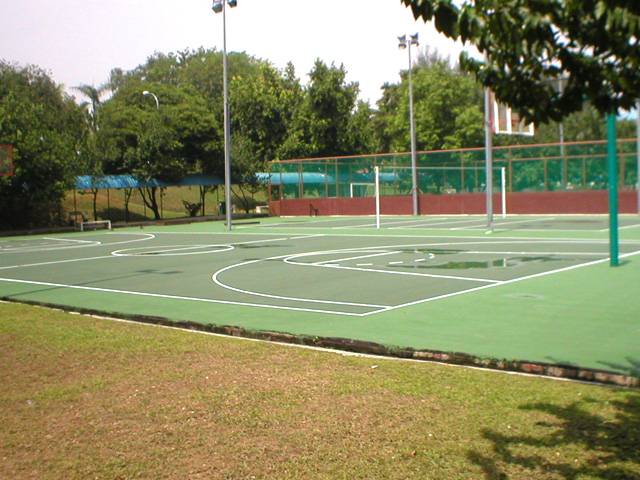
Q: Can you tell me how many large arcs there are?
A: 2